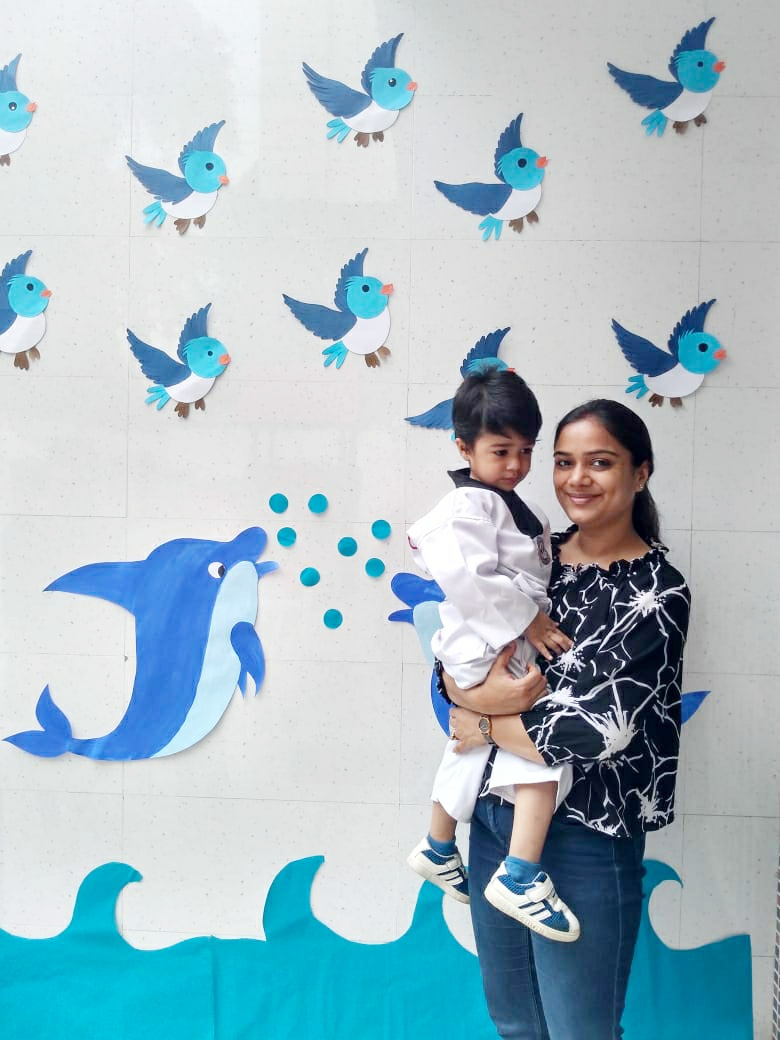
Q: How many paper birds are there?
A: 10